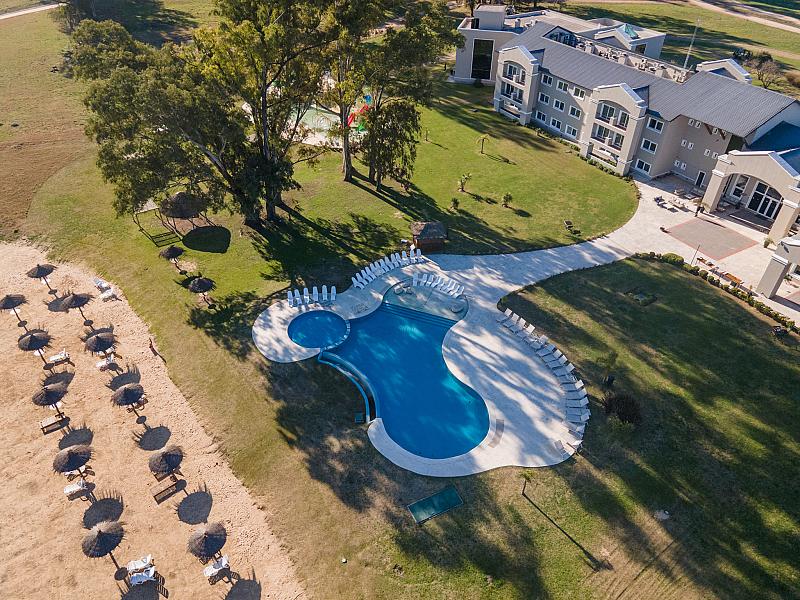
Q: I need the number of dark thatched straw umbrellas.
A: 13